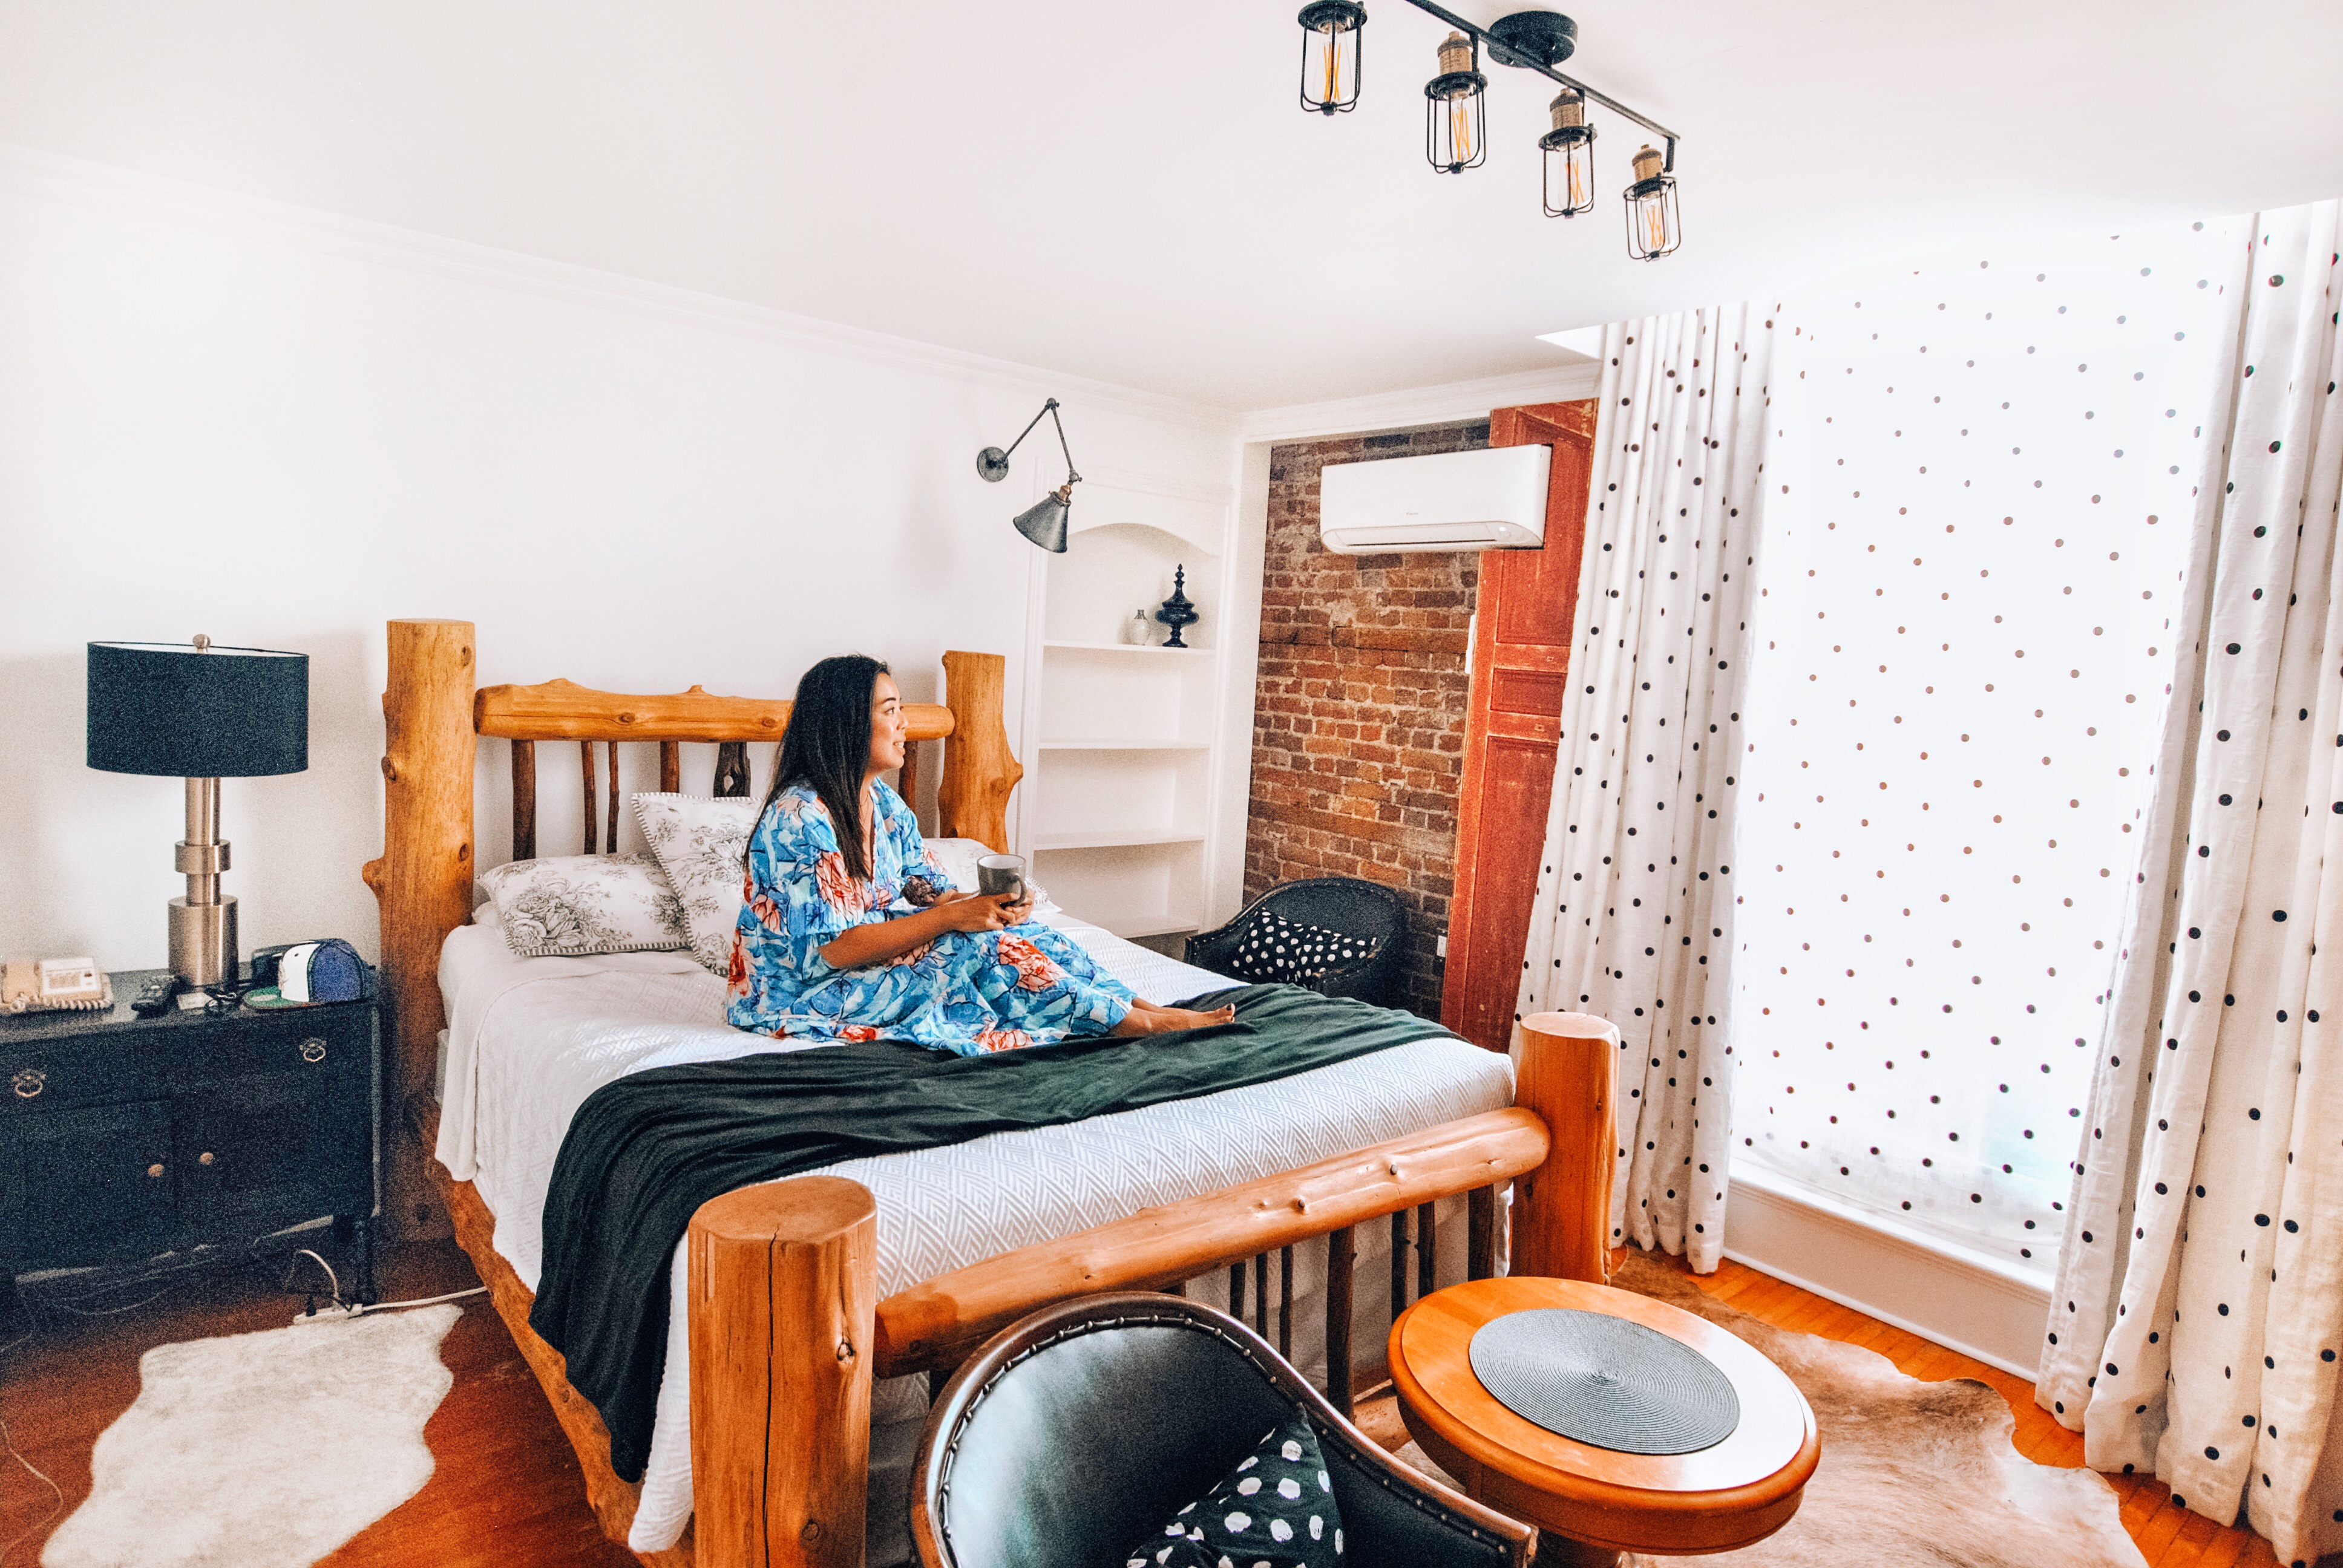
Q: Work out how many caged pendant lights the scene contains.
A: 4